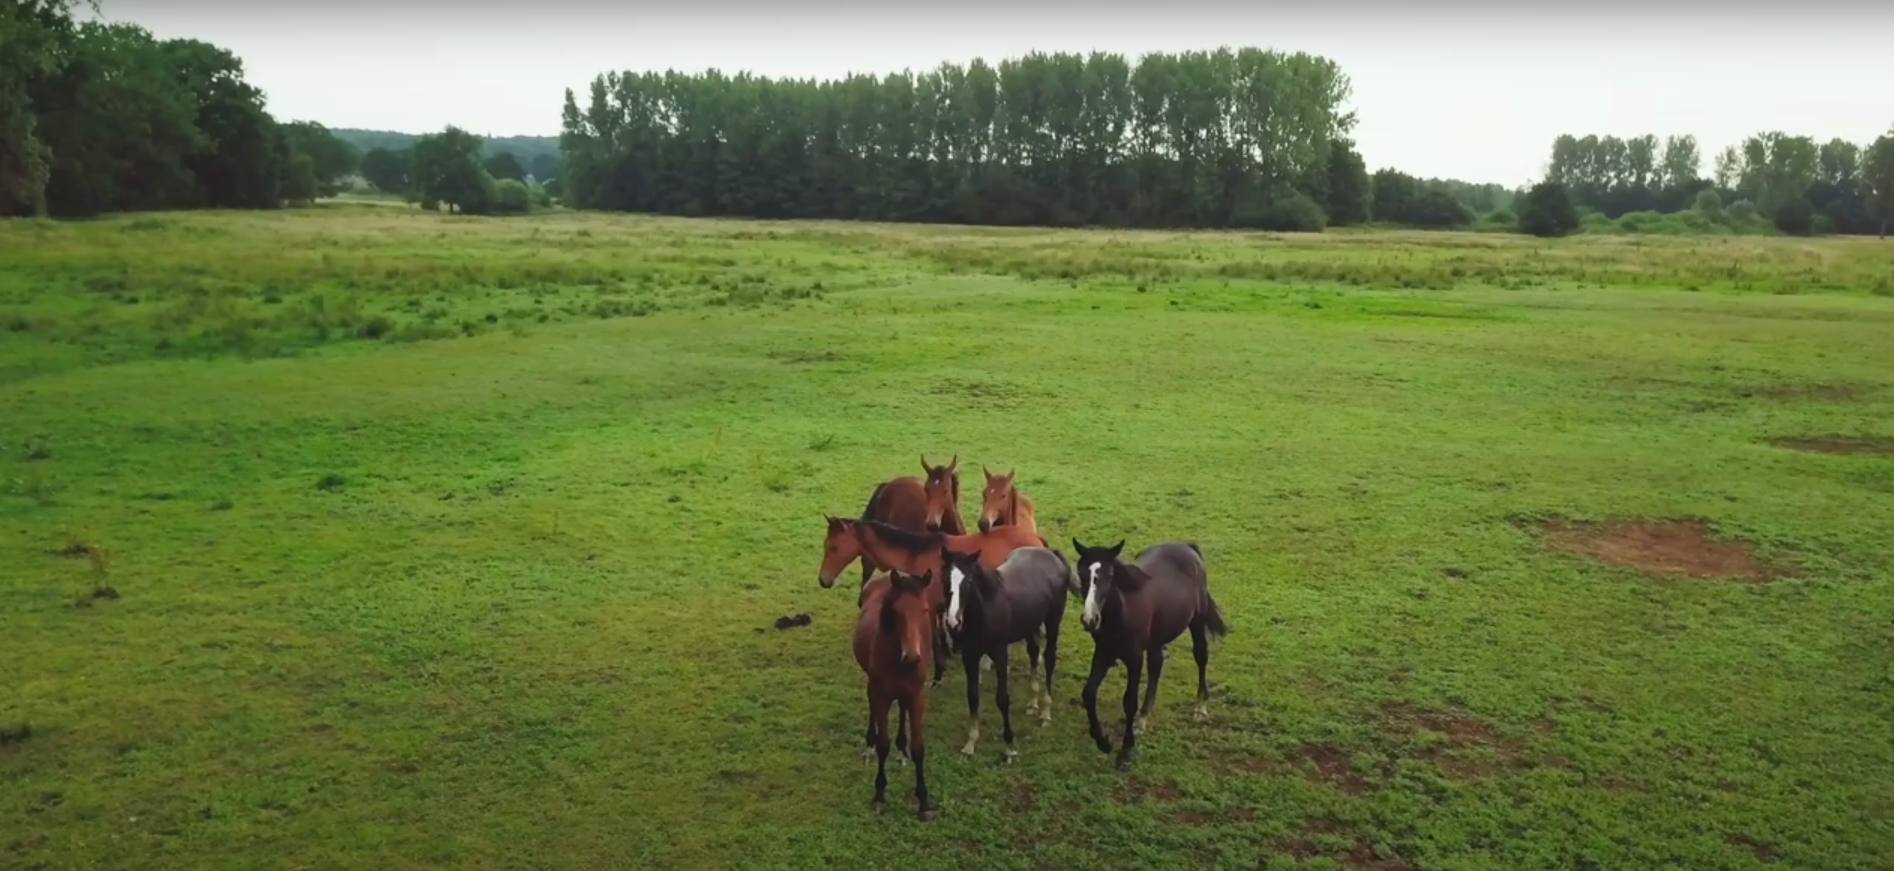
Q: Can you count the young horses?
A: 6